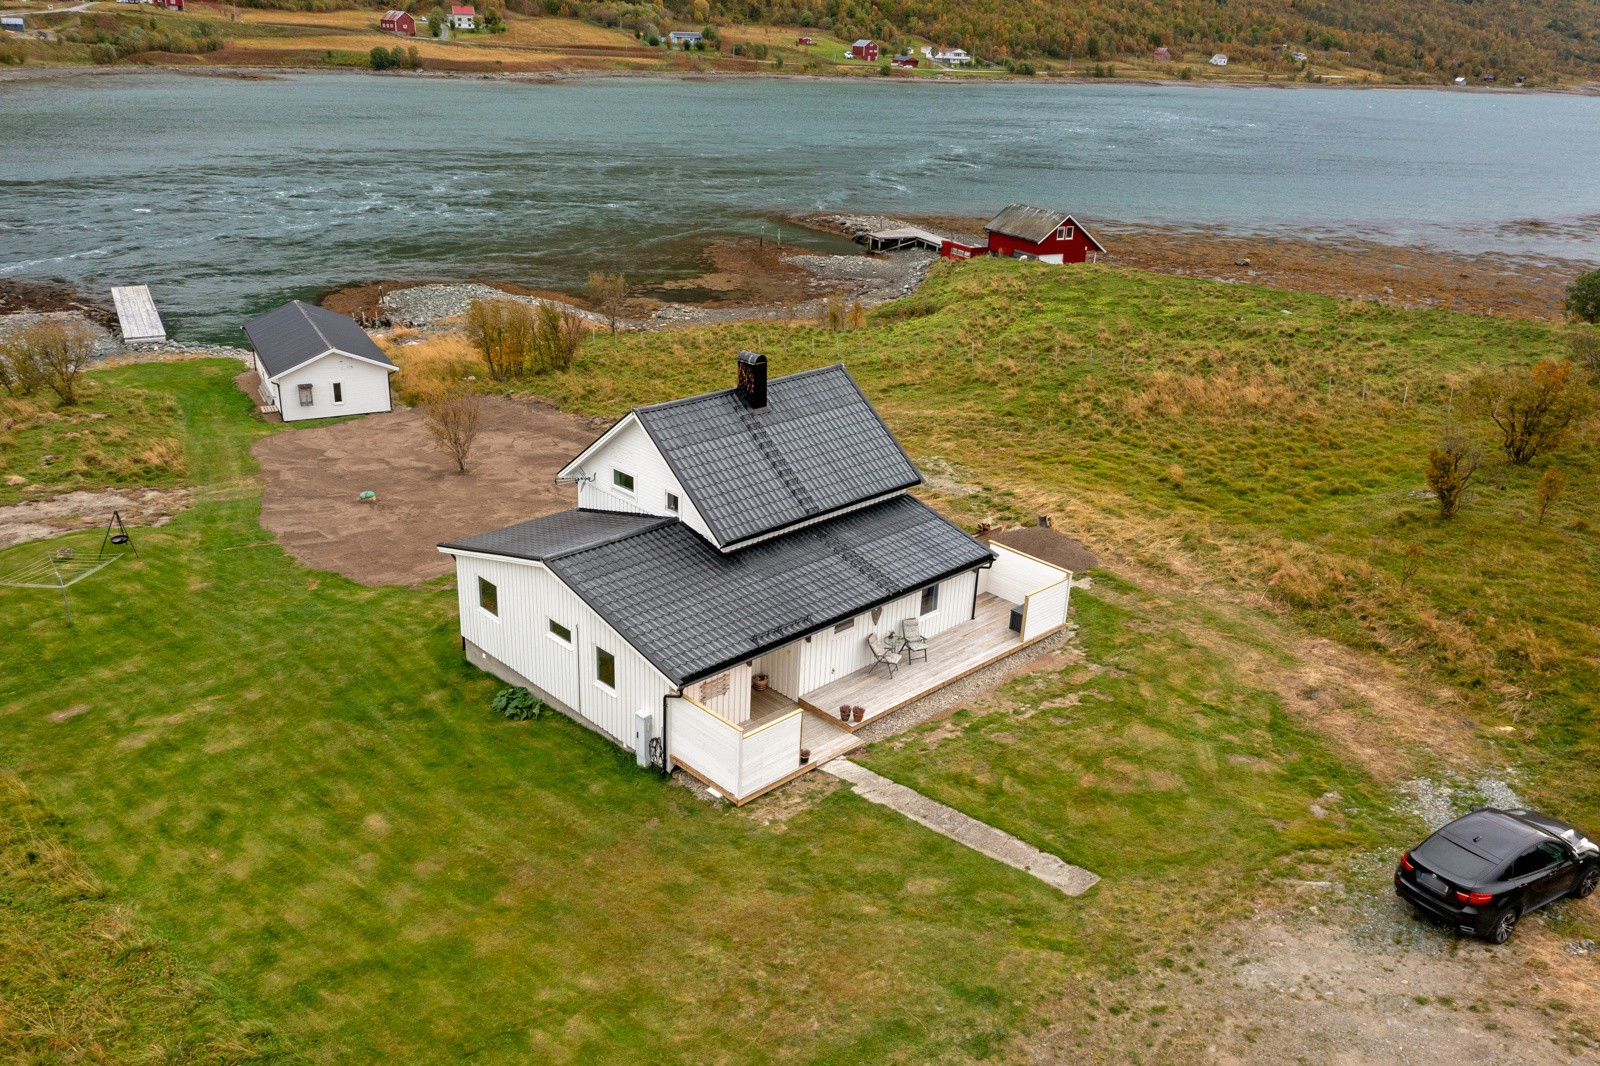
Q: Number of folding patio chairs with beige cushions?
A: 2